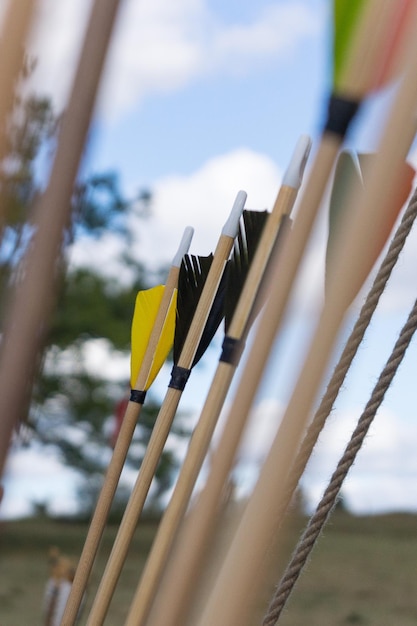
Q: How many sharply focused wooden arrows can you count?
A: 3